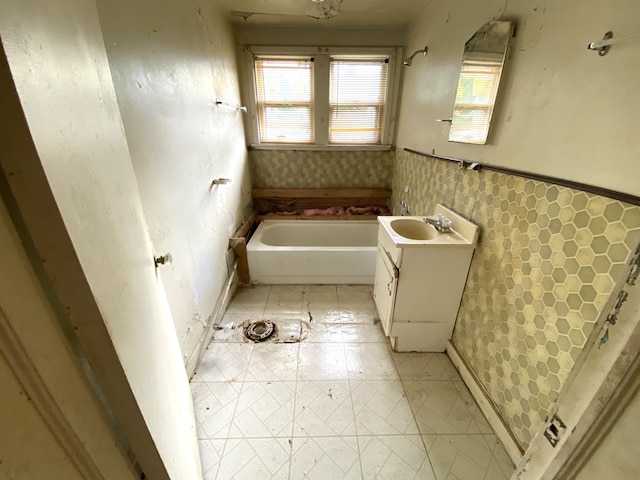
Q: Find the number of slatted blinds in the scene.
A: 2